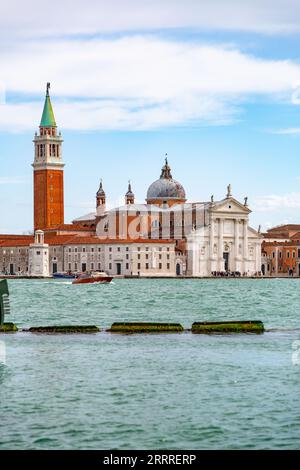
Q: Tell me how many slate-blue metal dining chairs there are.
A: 0